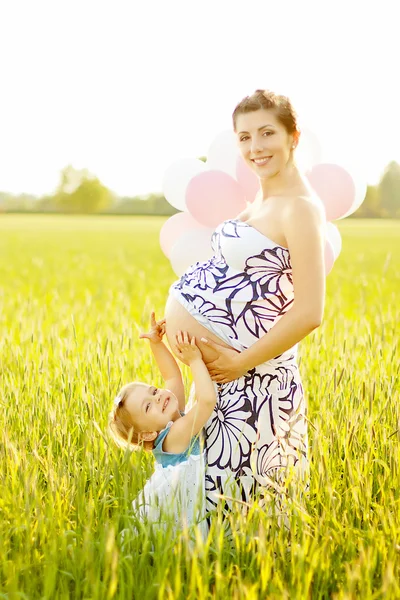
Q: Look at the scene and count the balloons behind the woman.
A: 11